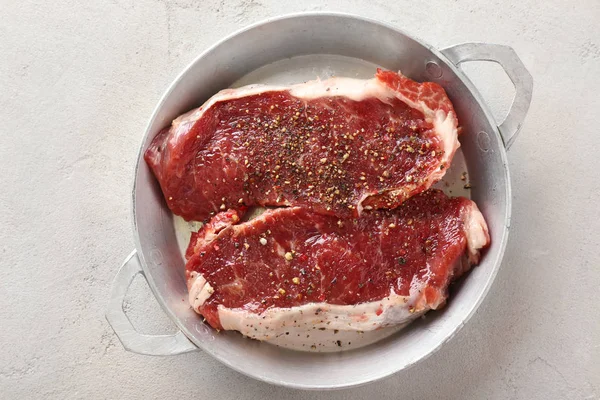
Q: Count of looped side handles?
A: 2